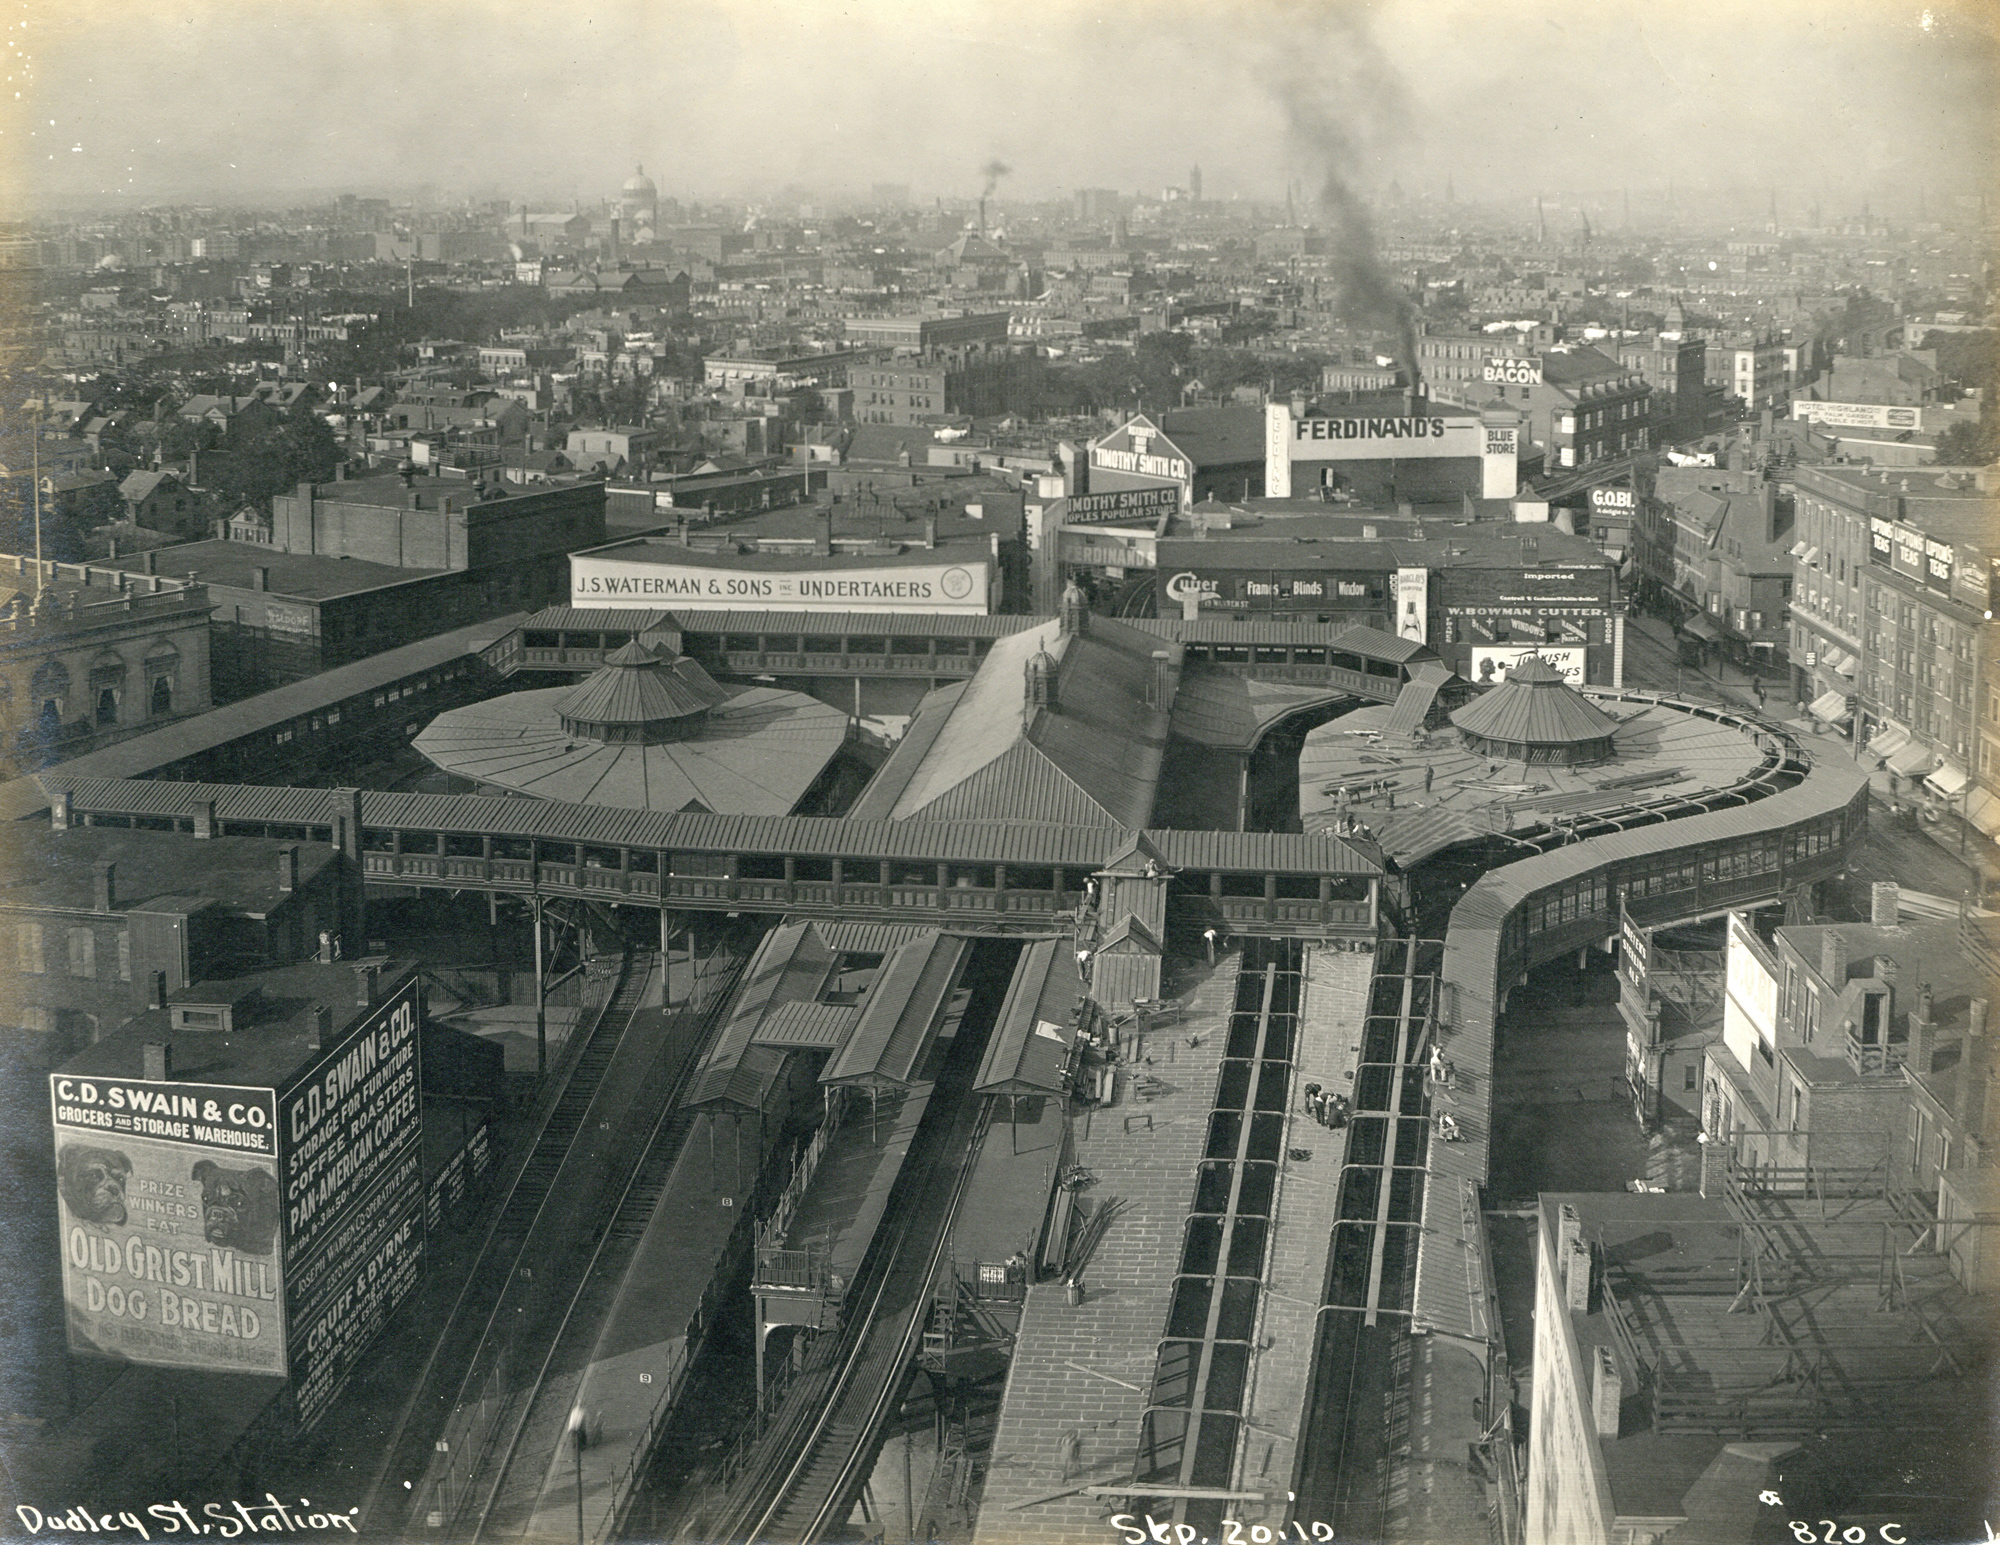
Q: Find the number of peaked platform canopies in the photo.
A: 3